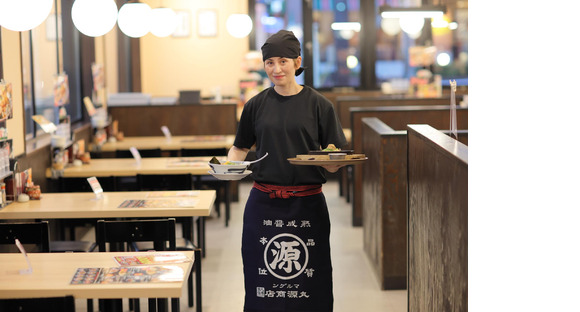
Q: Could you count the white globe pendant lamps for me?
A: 5